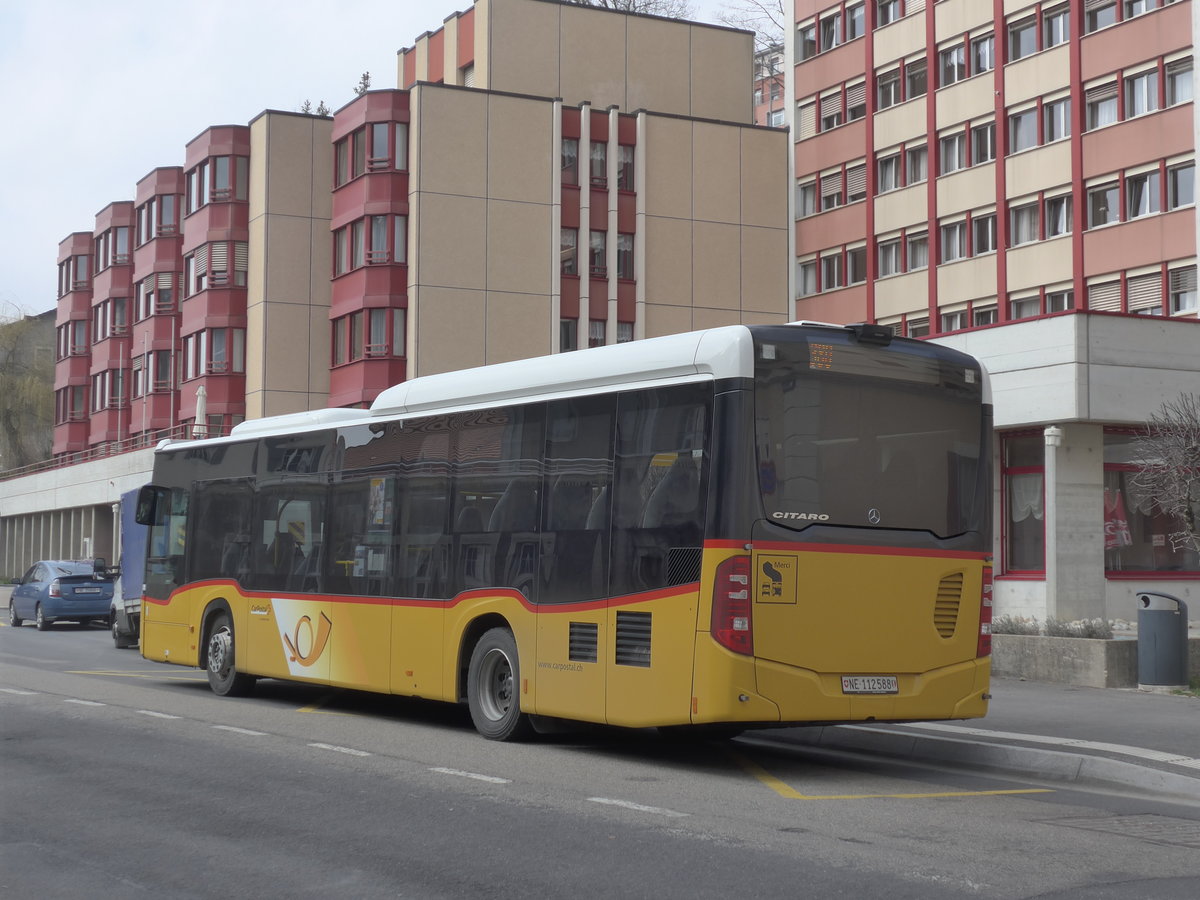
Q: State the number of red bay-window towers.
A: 5